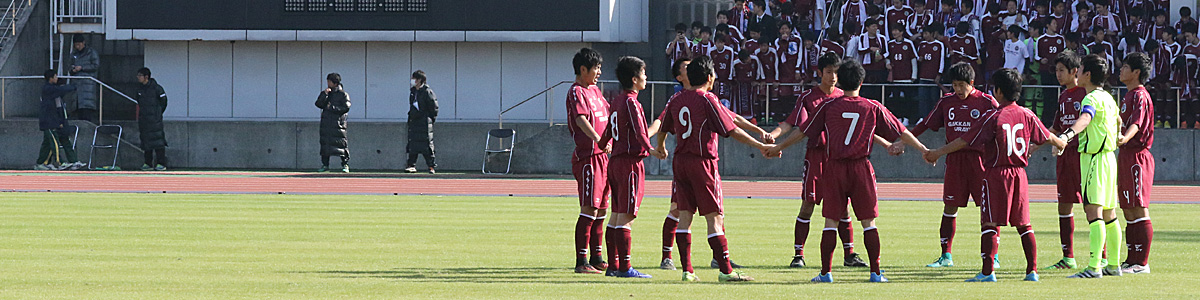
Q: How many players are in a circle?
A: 11